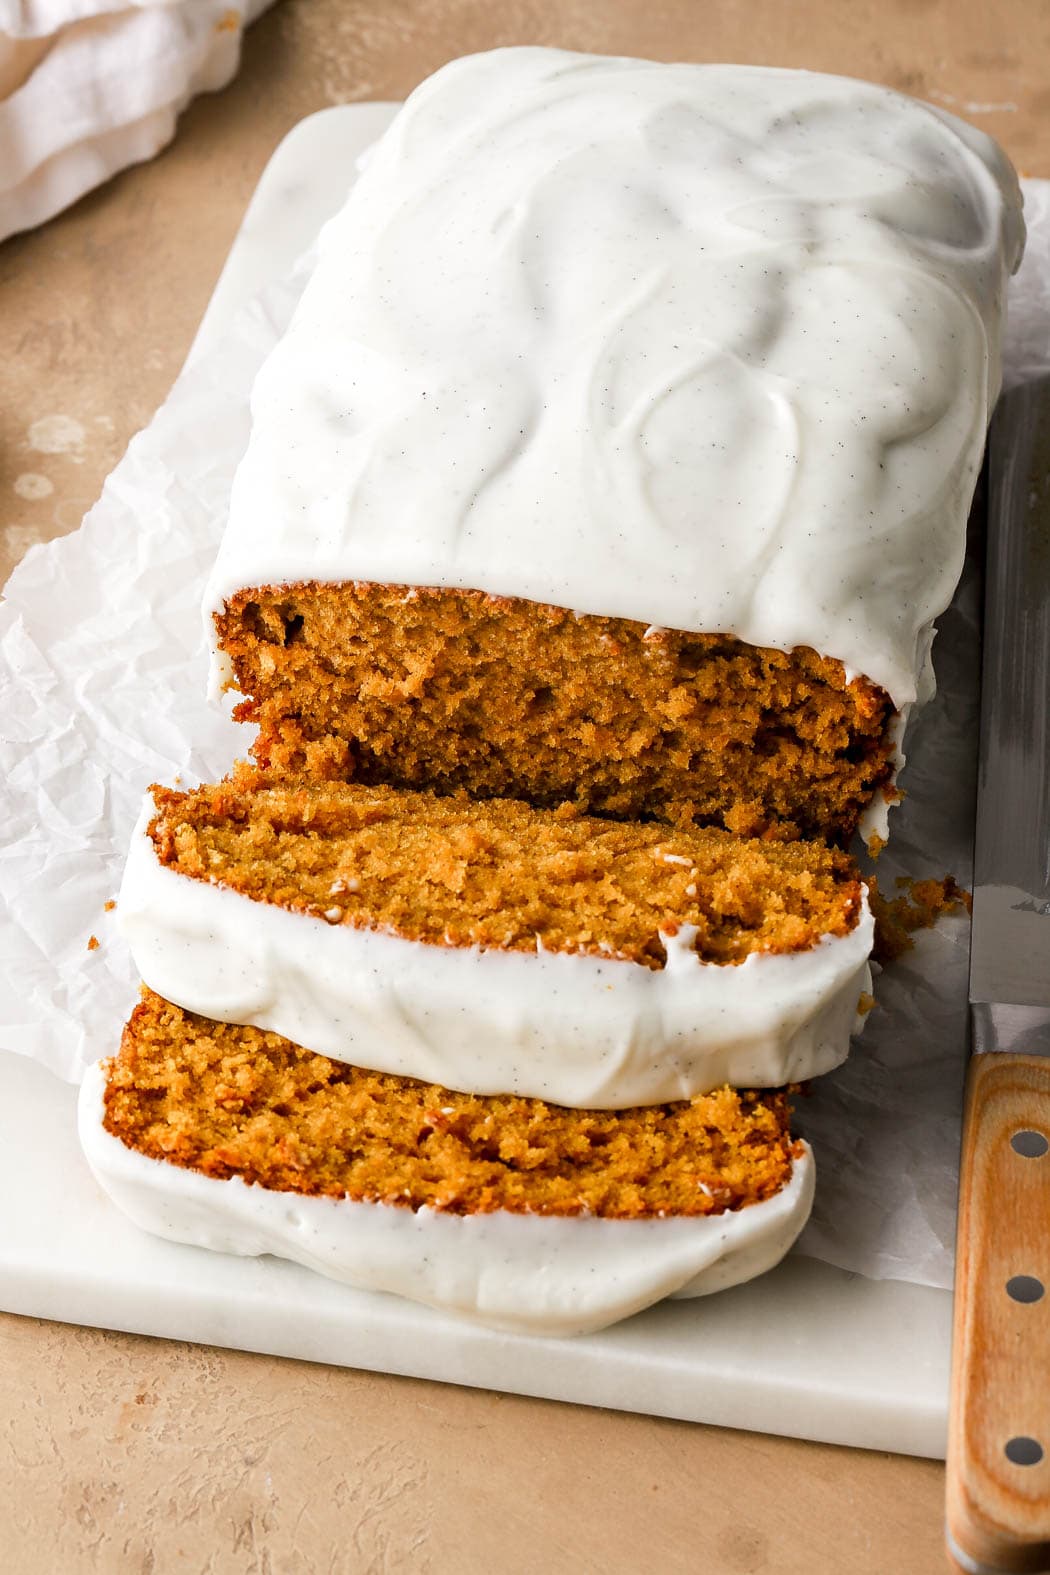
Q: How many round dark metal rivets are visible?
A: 3